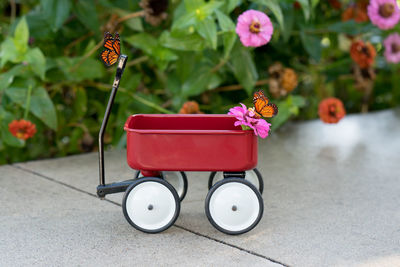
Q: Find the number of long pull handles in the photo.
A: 1